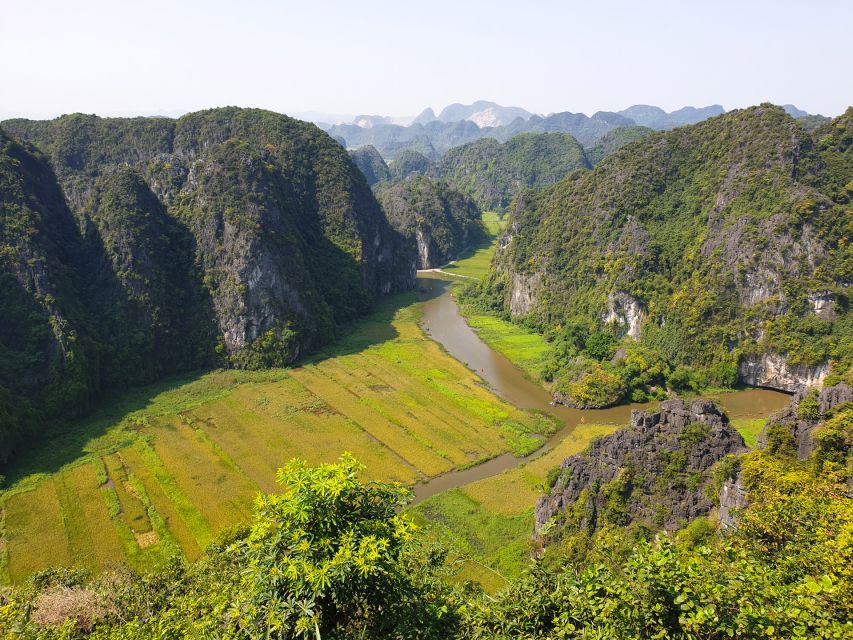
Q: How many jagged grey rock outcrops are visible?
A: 2